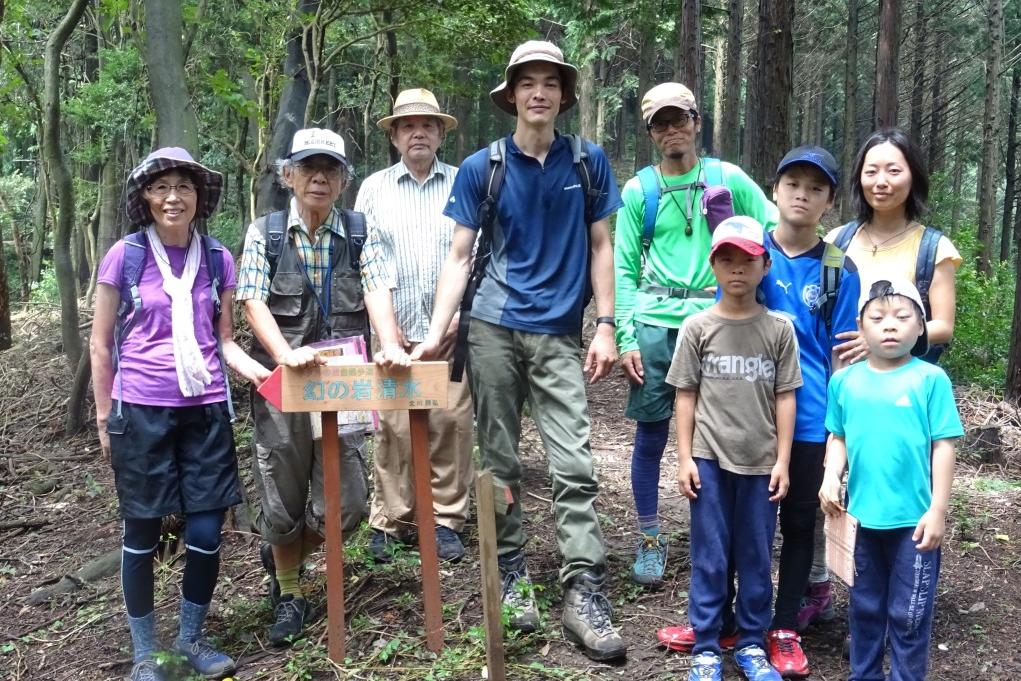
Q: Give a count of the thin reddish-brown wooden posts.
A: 2